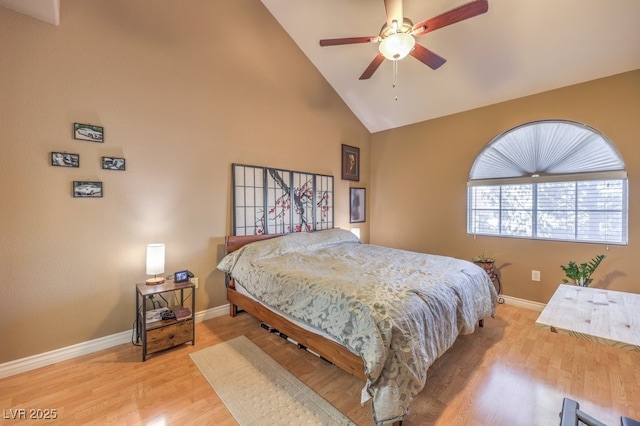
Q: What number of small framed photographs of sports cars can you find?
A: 4